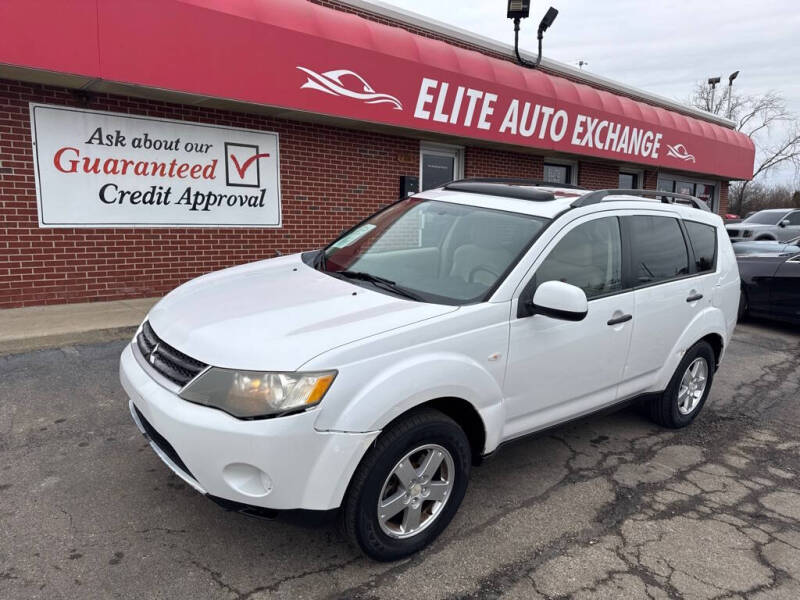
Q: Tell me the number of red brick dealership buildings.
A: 1